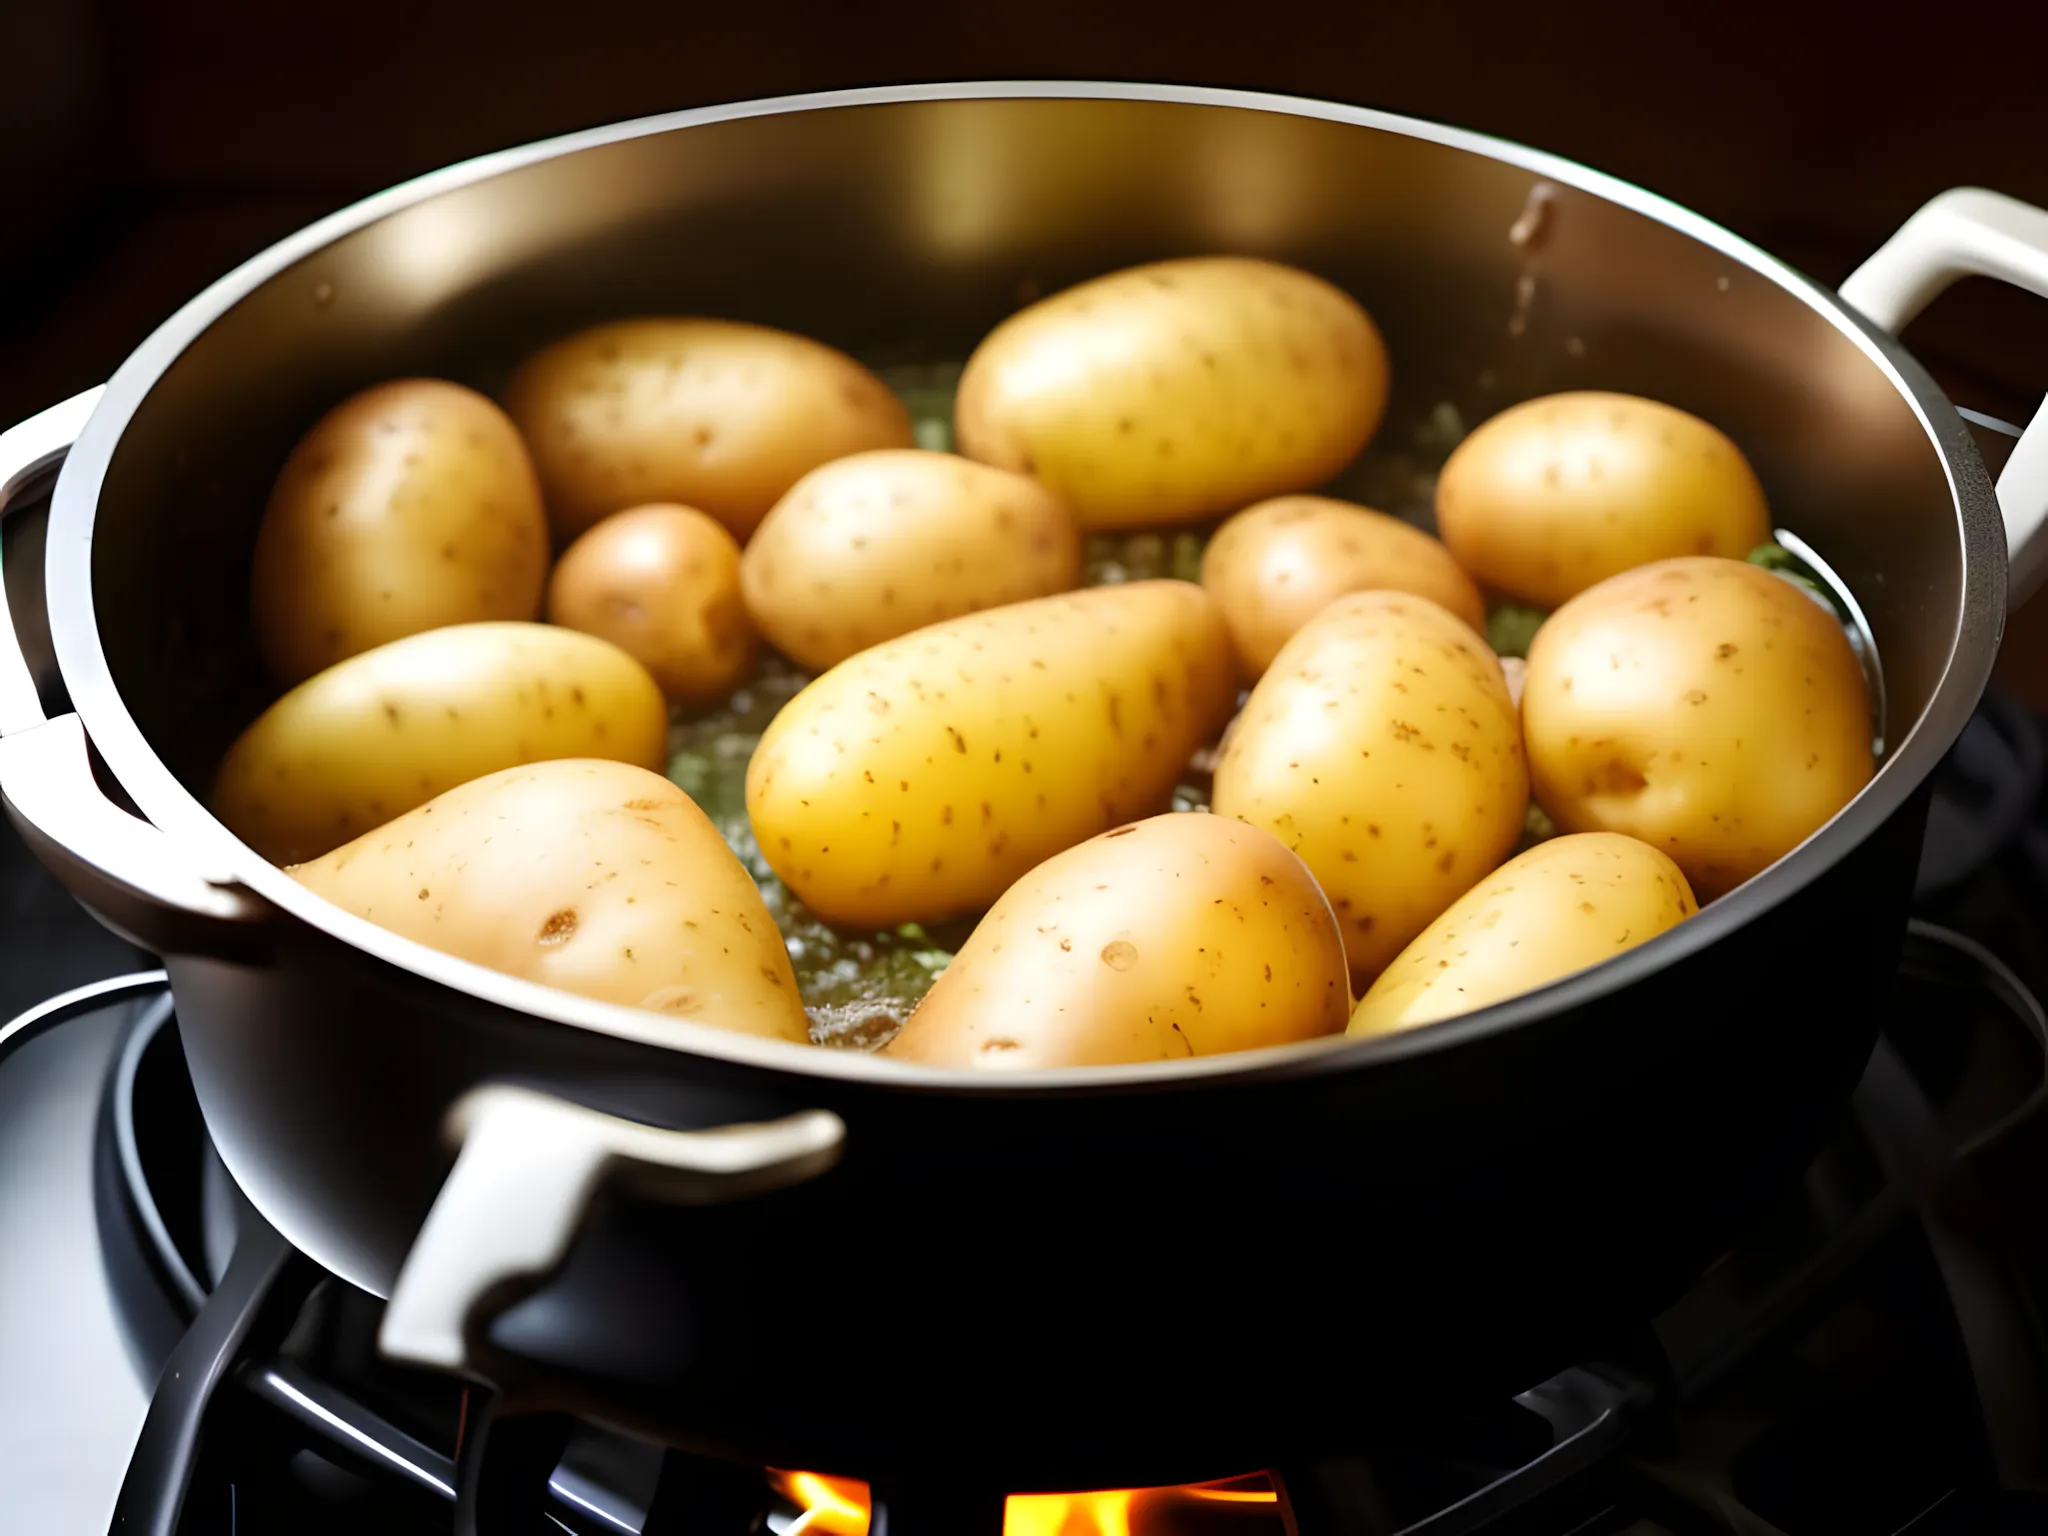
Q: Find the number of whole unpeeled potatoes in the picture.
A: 14